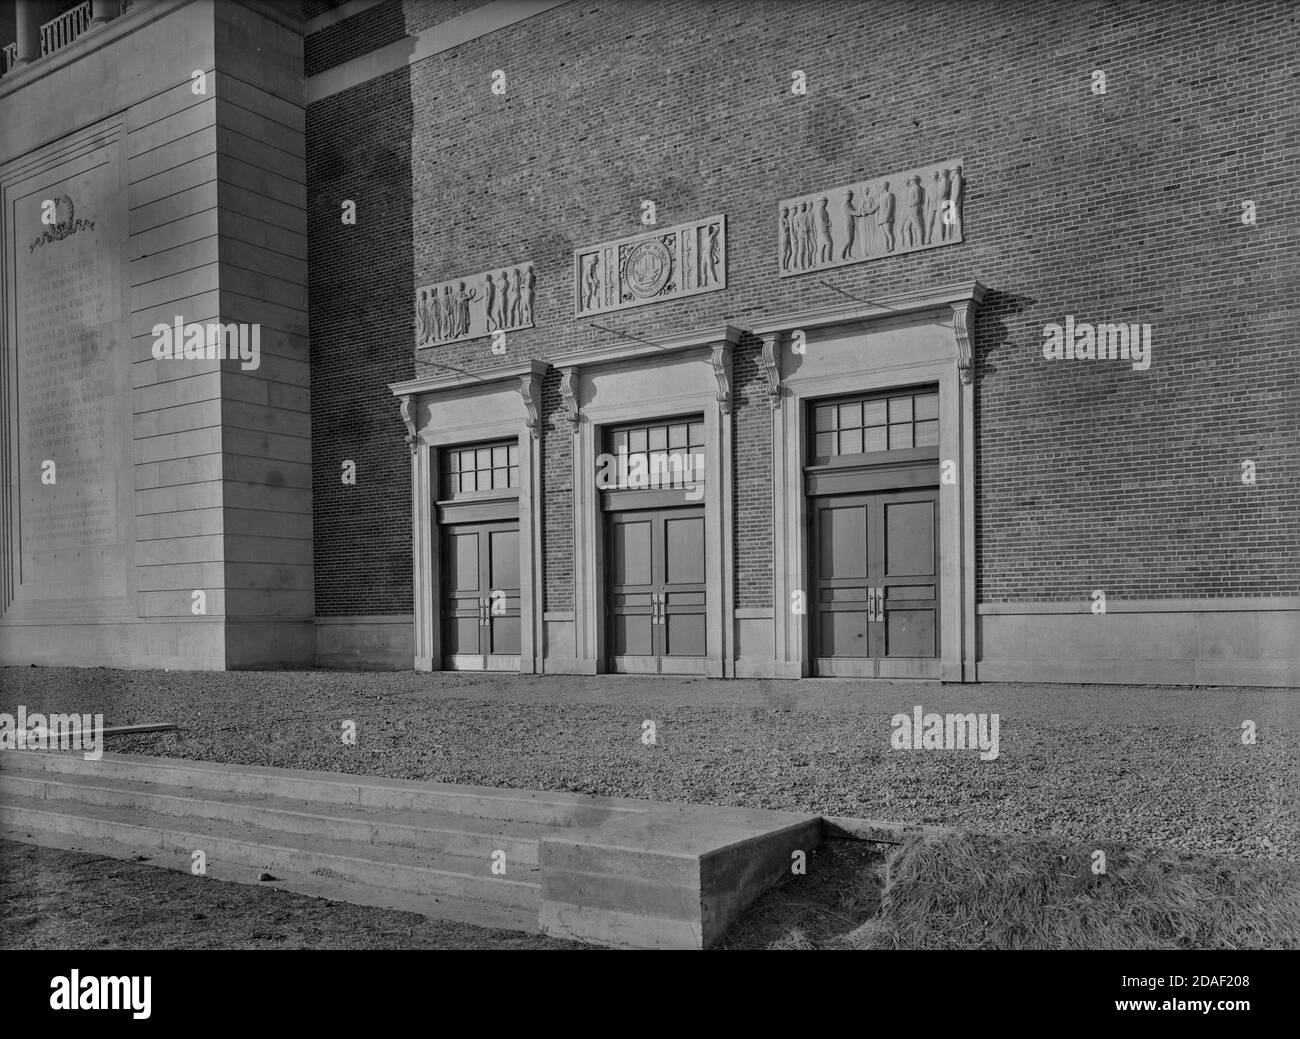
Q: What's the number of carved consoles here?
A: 6